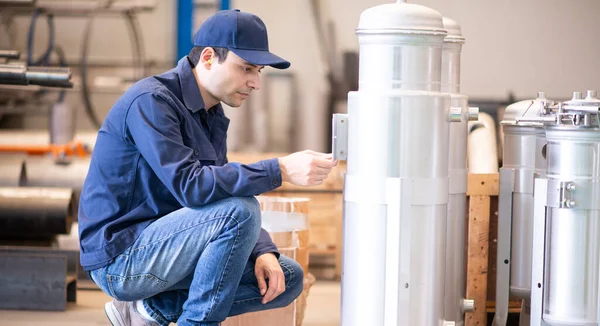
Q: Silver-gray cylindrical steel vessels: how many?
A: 4